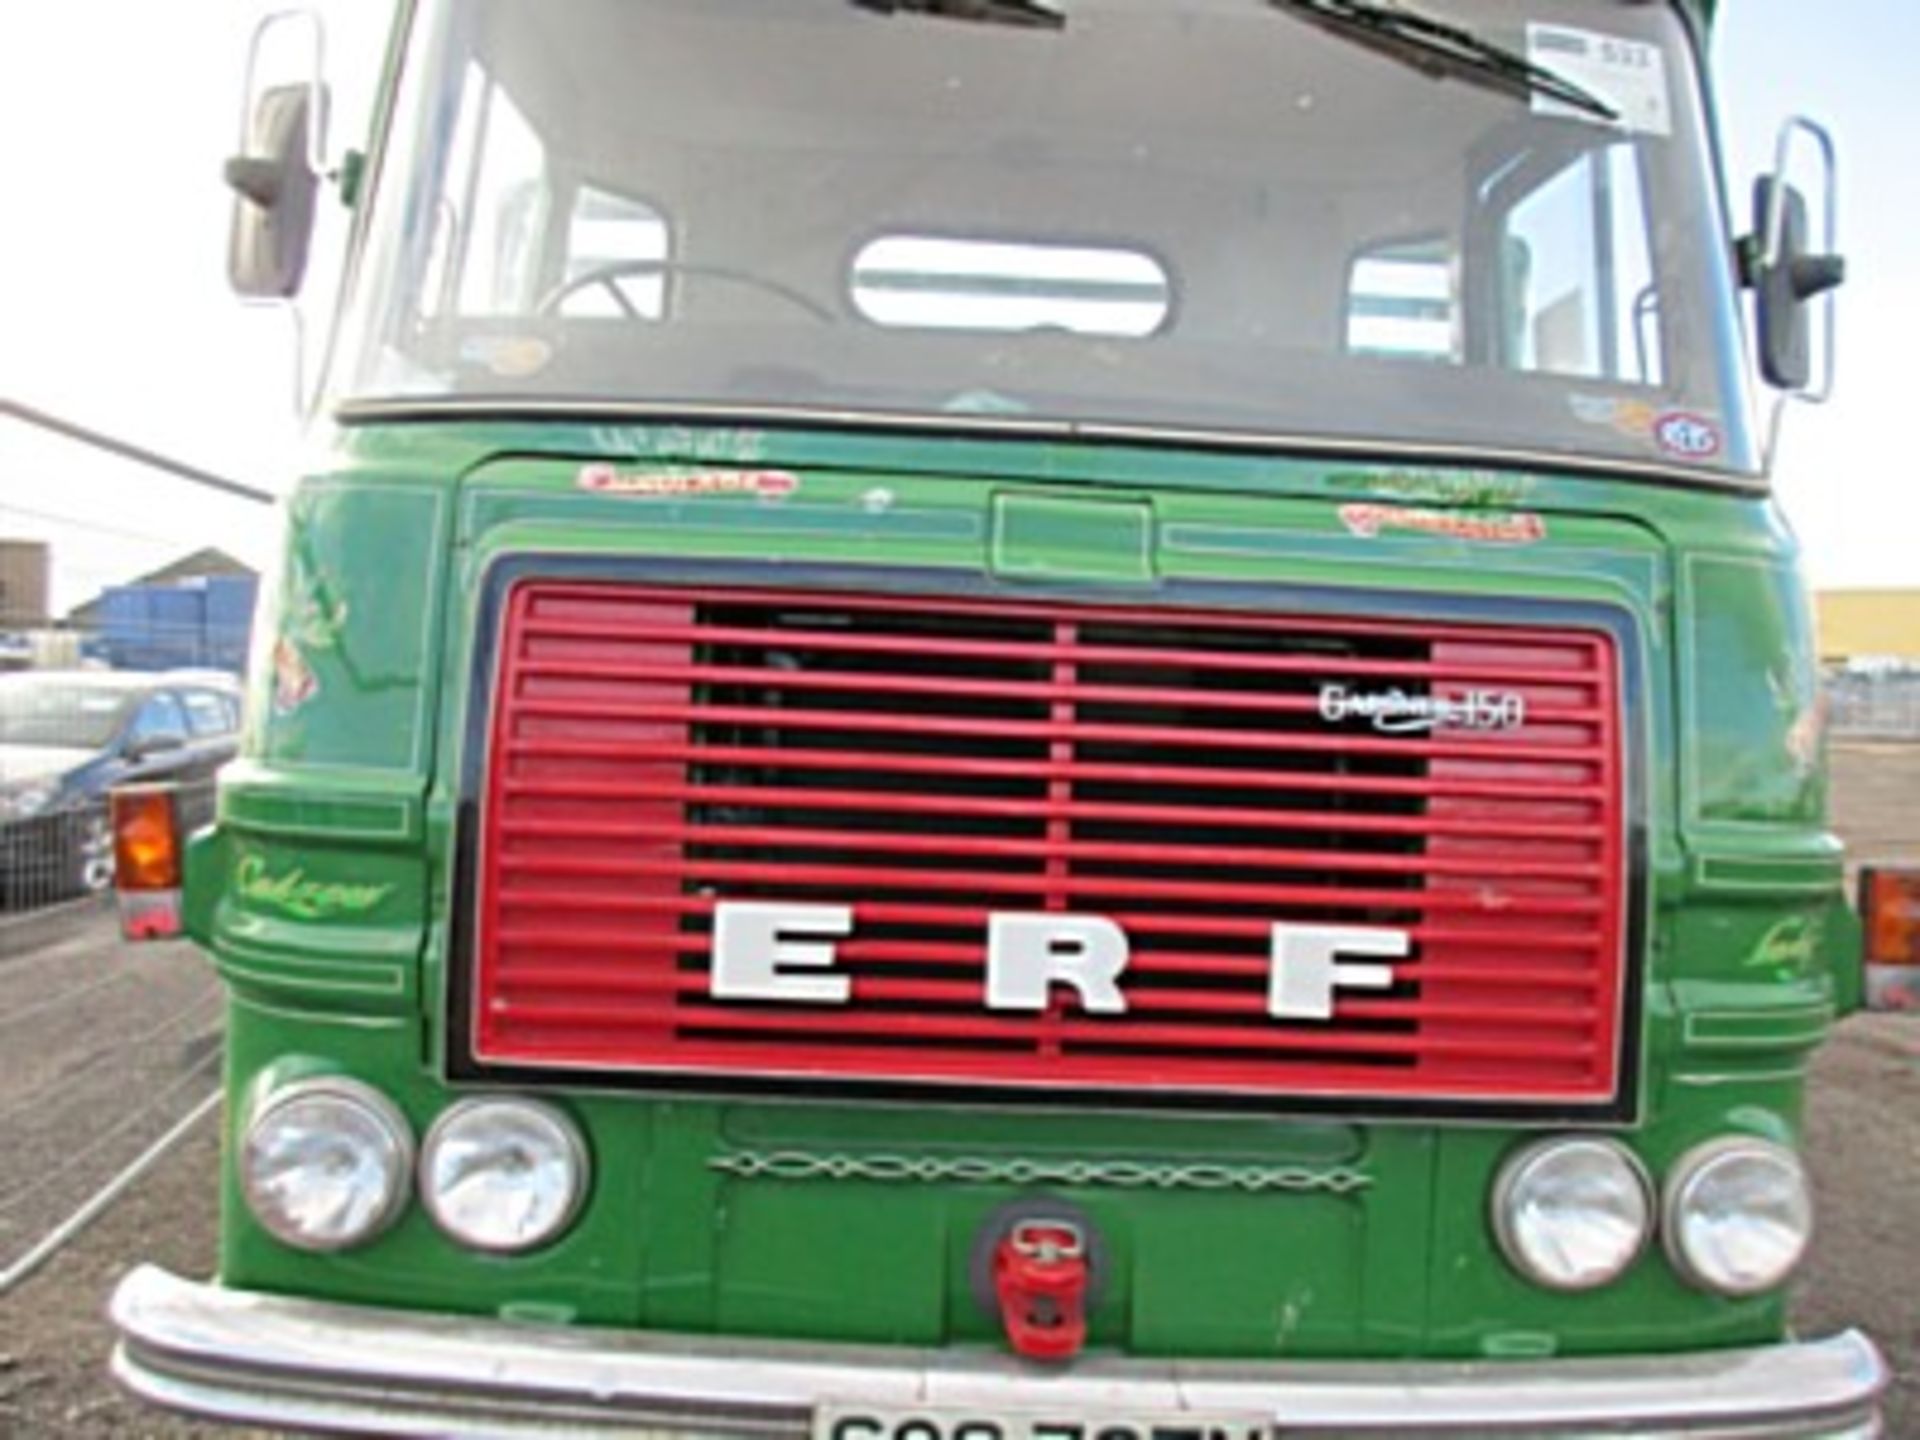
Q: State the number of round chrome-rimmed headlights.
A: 4